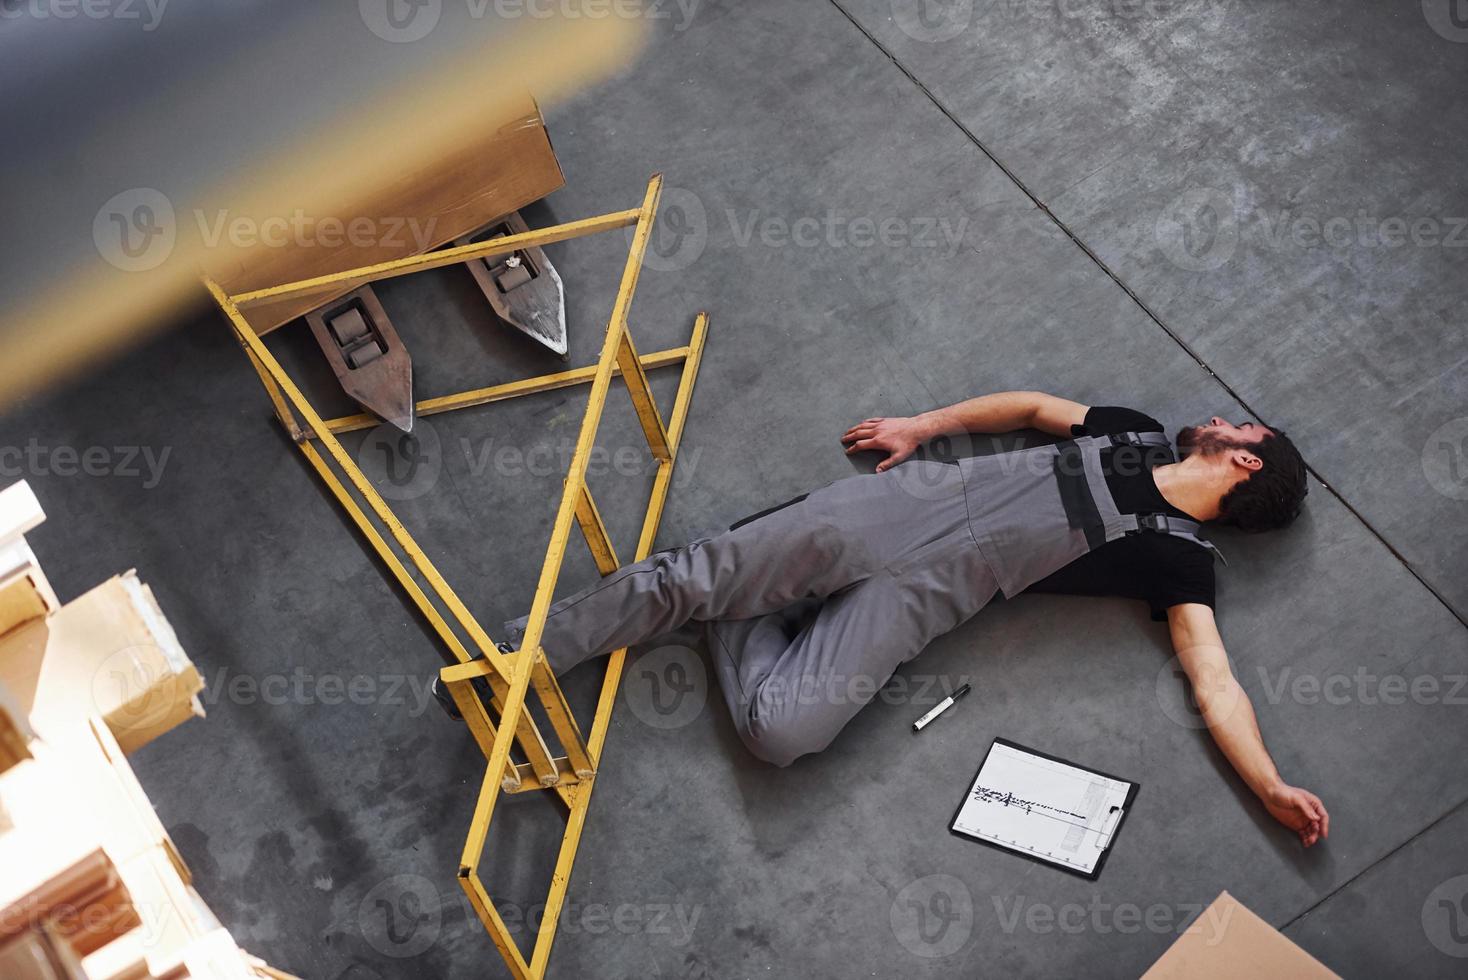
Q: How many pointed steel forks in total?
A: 2